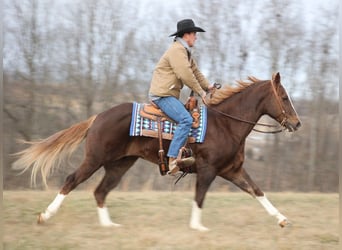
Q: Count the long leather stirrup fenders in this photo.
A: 1